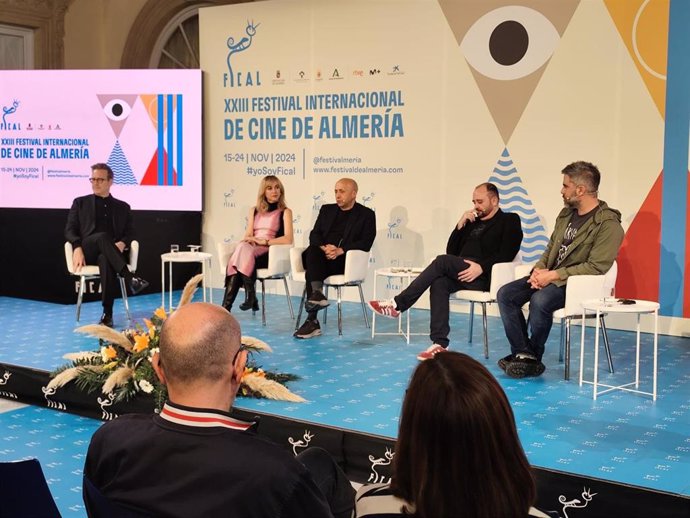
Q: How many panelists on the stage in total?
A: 5